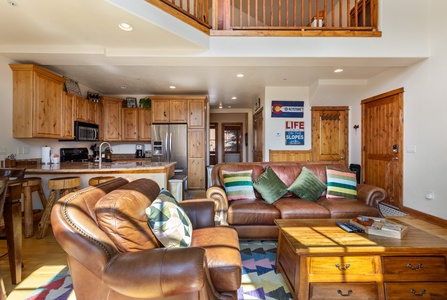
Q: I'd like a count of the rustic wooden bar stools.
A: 3